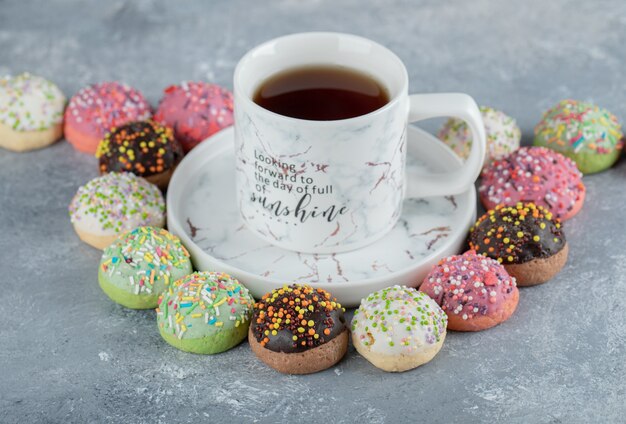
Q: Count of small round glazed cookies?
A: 14